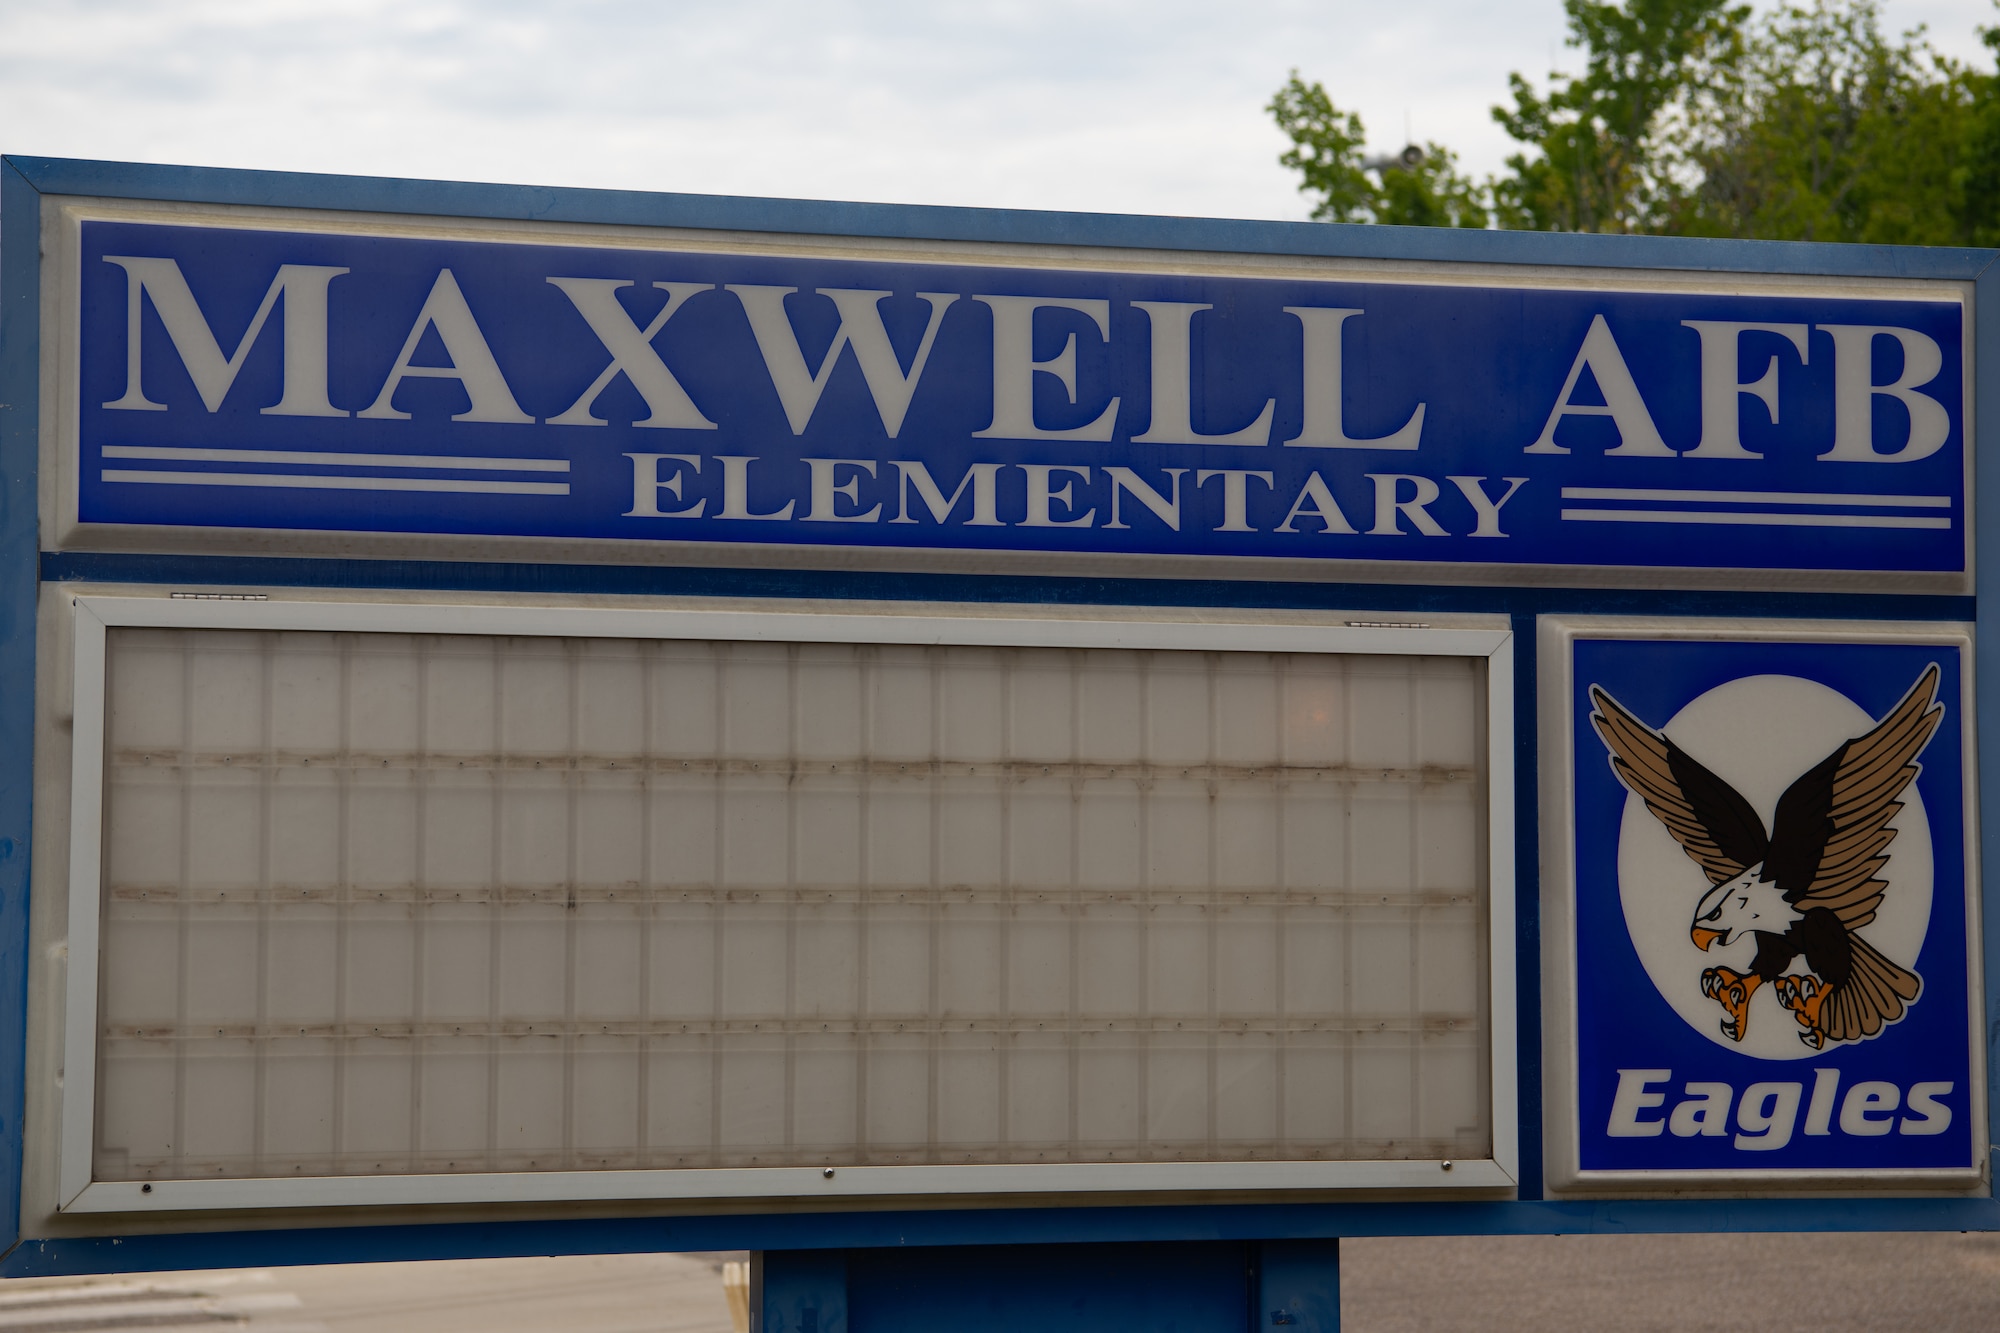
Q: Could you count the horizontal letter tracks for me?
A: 4